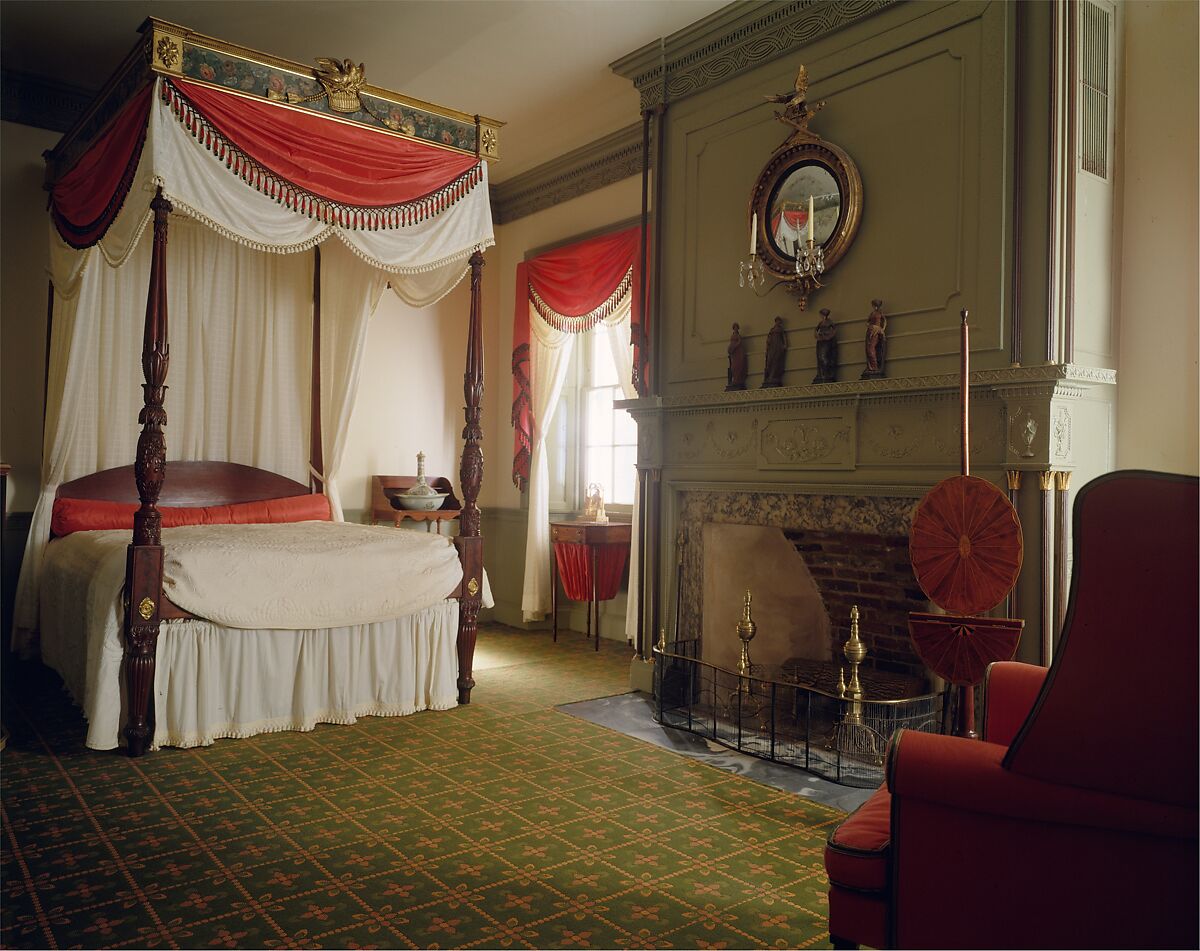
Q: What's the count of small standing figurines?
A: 4